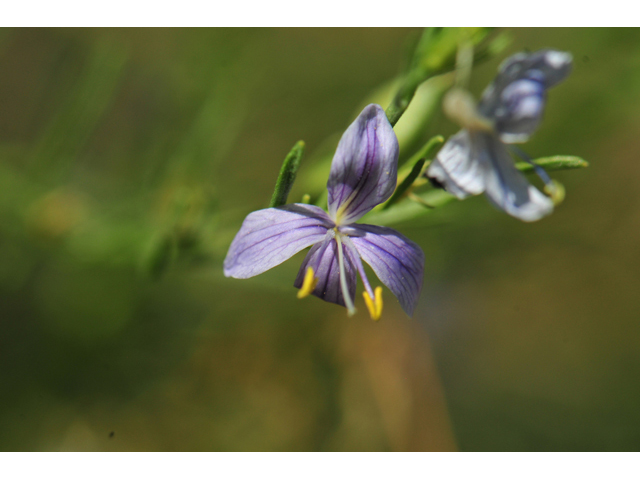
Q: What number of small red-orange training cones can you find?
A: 0